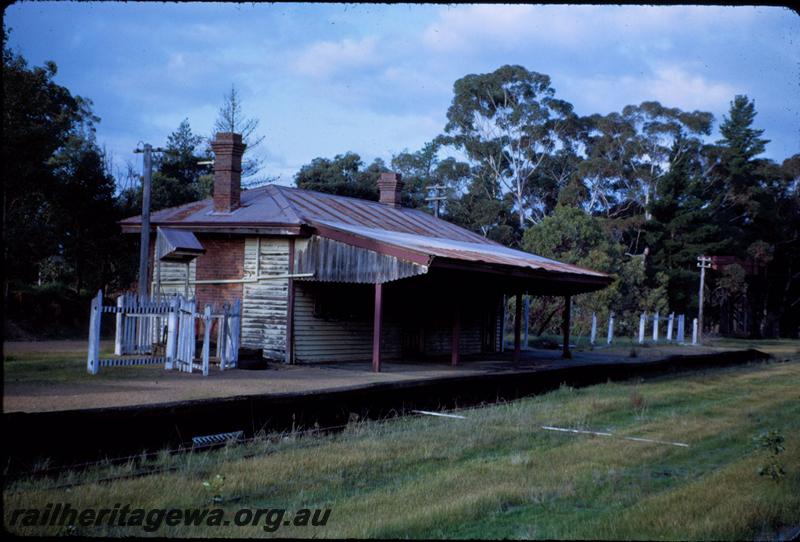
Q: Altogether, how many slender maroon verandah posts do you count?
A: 4